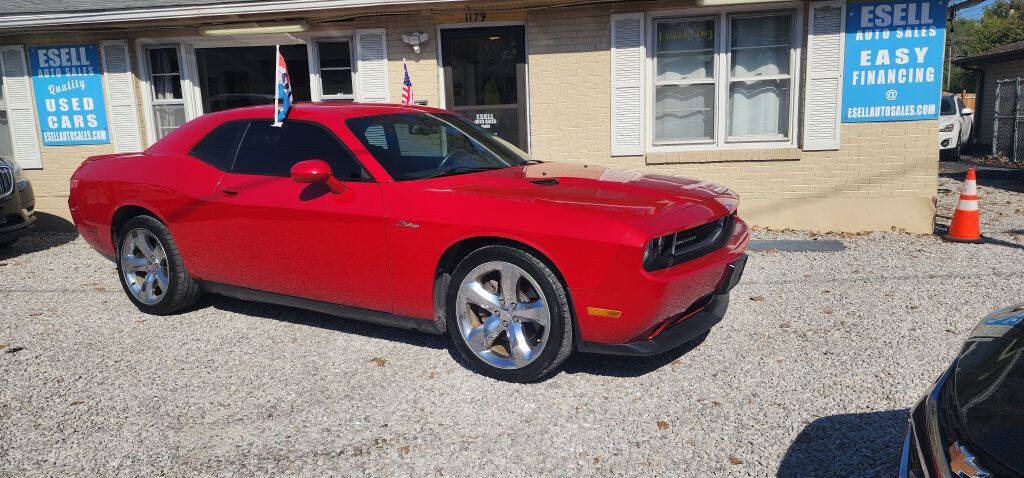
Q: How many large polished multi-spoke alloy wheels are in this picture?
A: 2